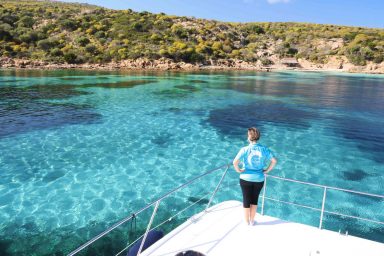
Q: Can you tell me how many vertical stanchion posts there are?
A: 4